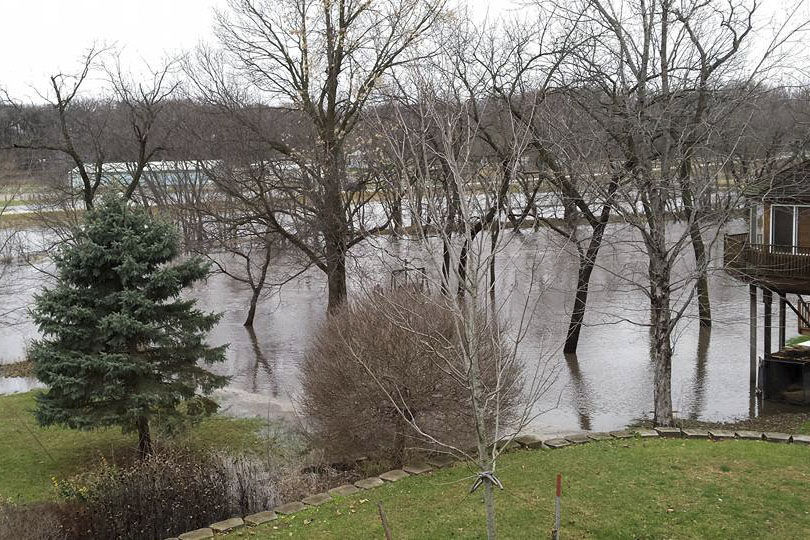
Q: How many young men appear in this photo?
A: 0